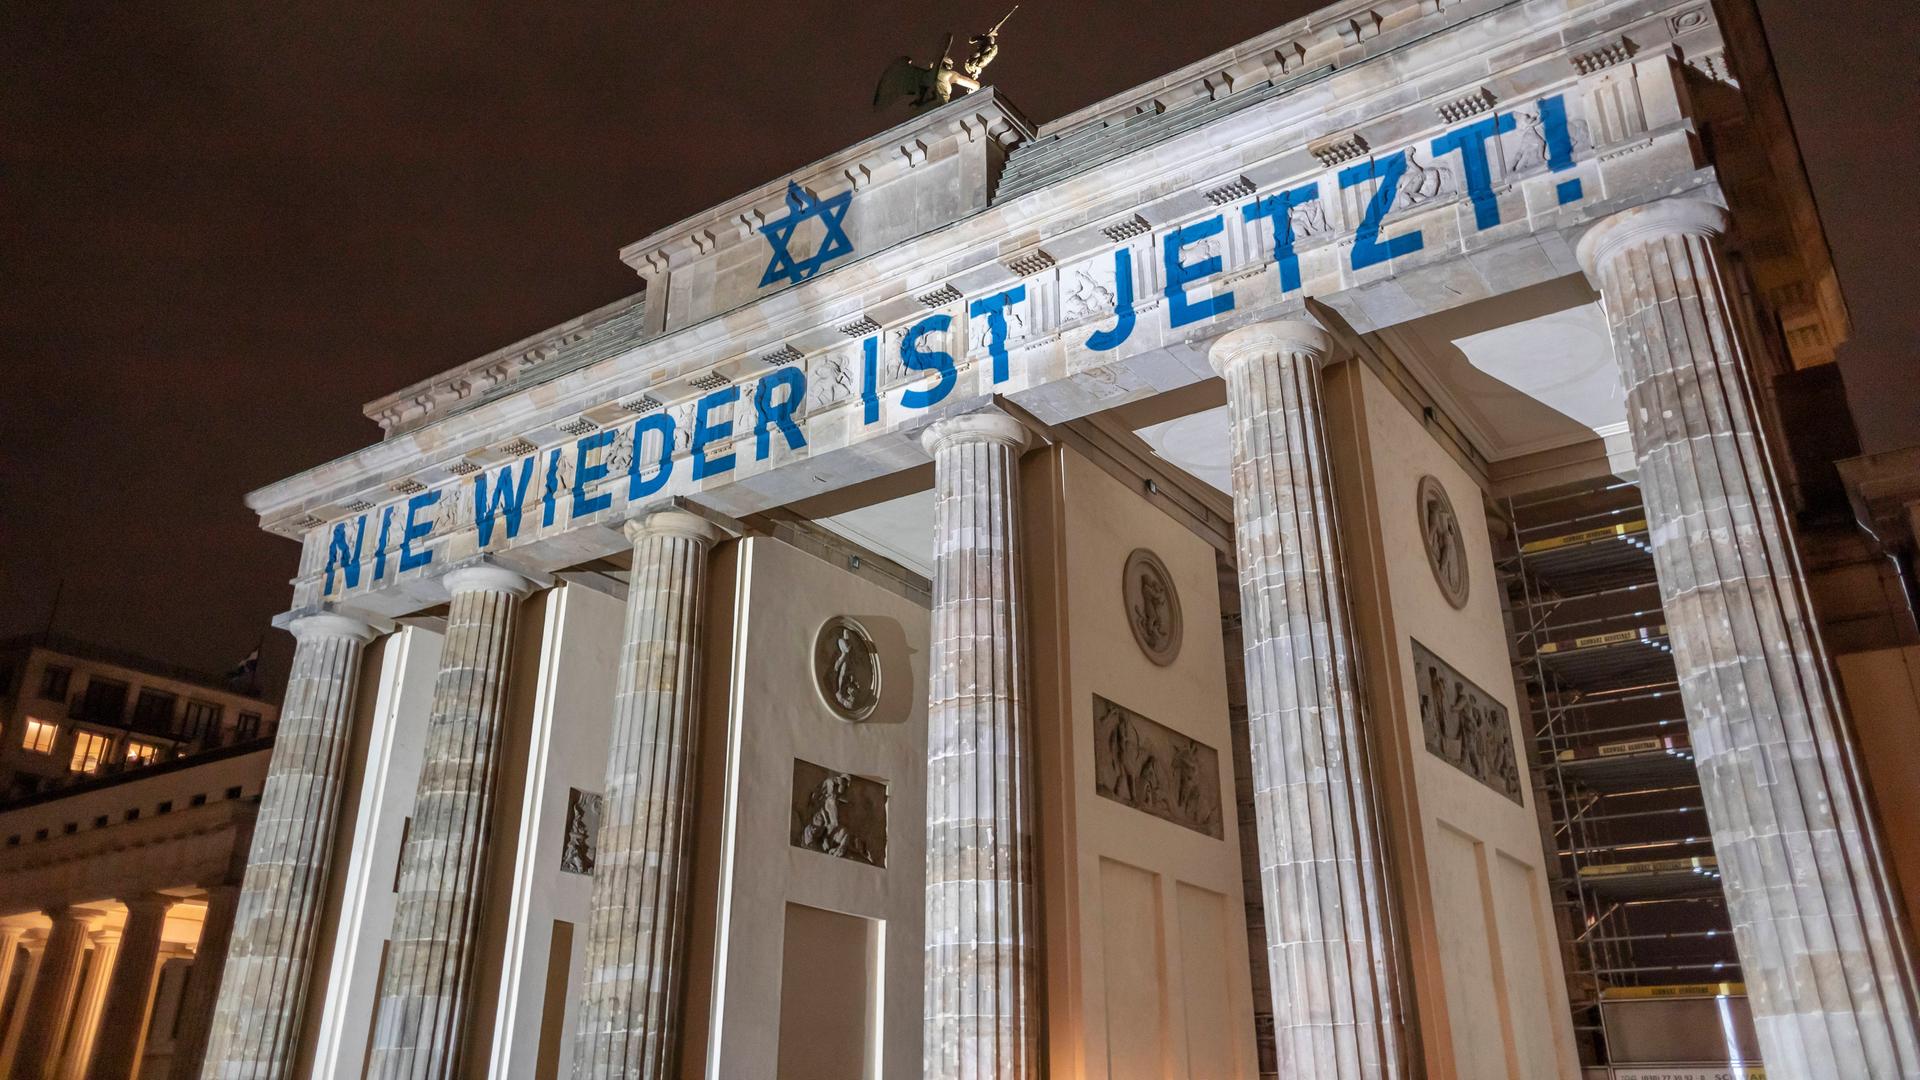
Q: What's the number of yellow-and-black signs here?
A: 5